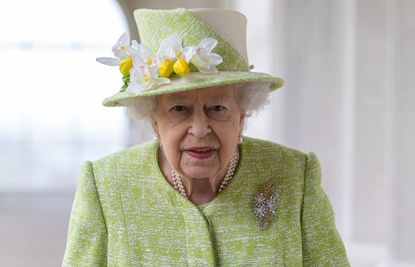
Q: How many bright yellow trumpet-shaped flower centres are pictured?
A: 3